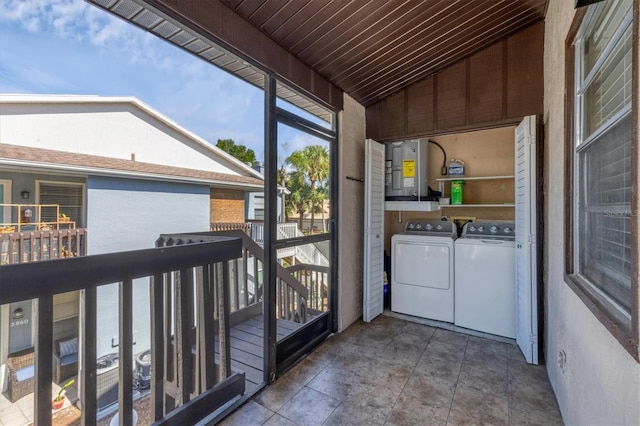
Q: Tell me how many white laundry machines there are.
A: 2